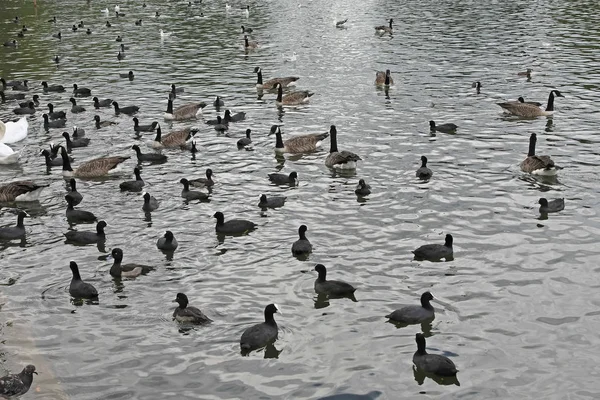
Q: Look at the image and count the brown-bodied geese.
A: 13